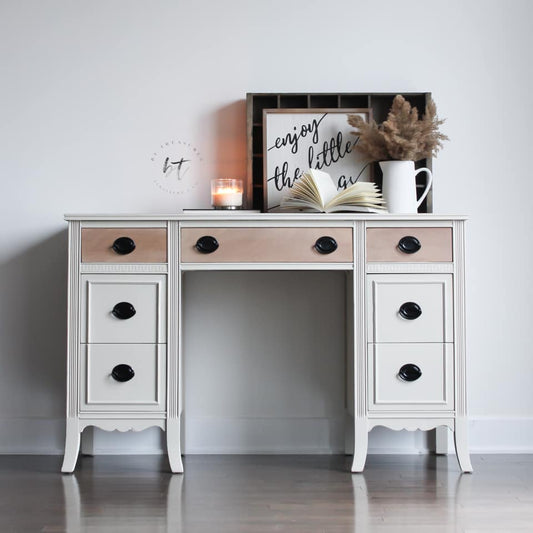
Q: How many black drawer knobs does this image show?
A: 8